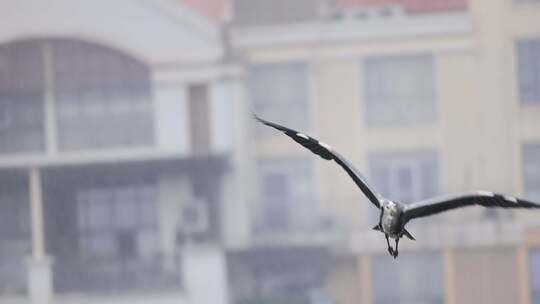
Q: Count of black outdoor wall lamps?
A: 0